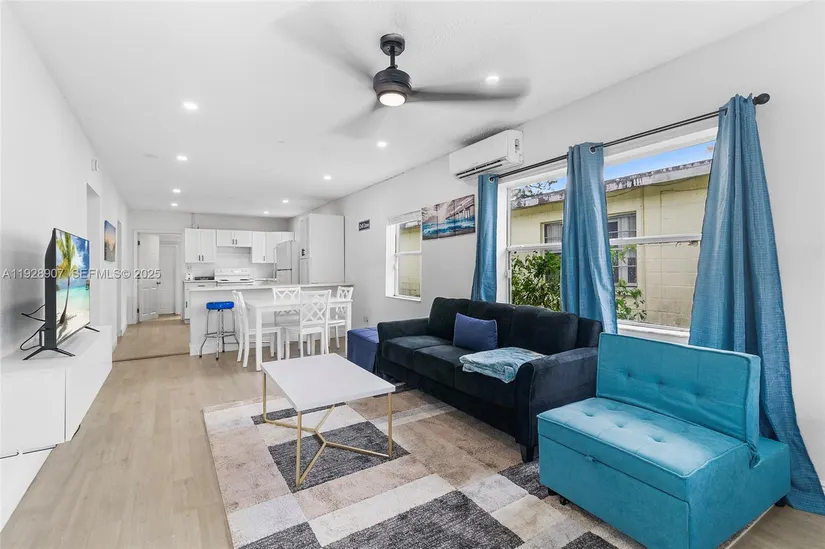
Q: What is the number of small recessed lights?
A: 9